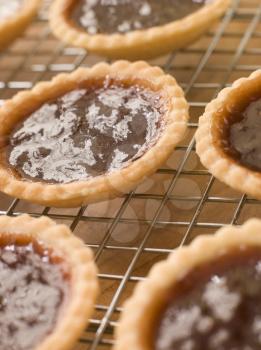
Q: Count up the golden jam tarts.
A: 6